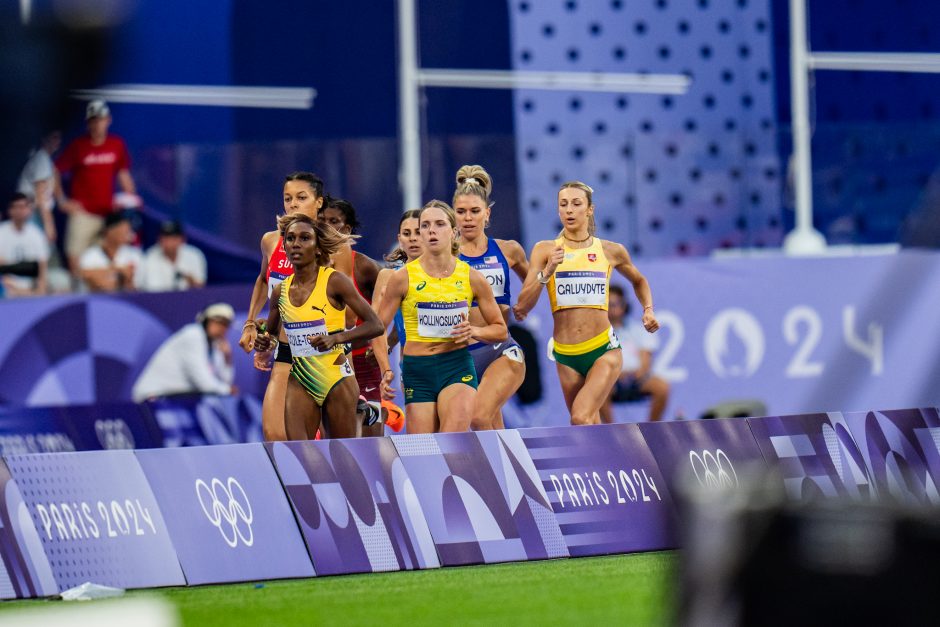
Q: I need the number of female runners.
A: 7